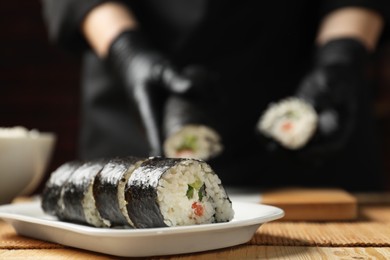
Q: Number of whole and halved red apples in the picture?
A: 0